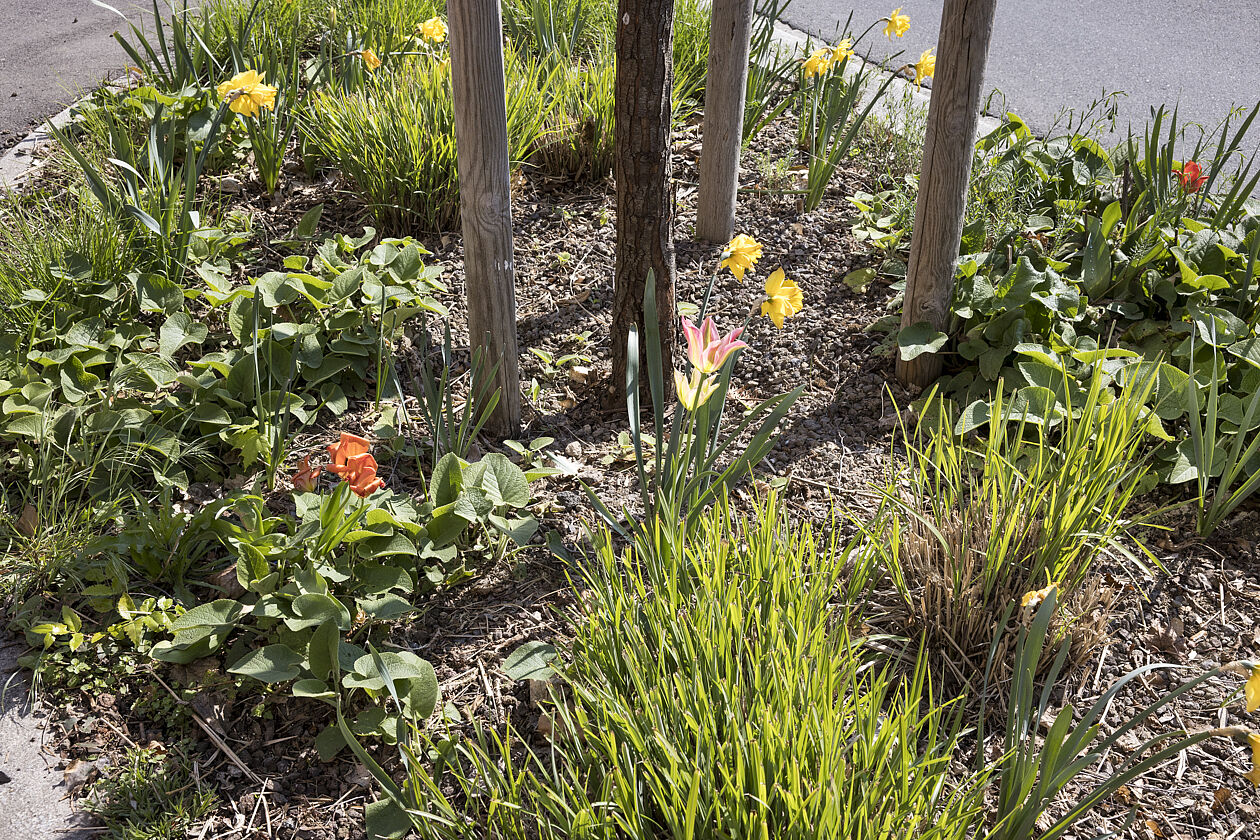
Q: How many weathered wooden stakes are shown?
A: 3